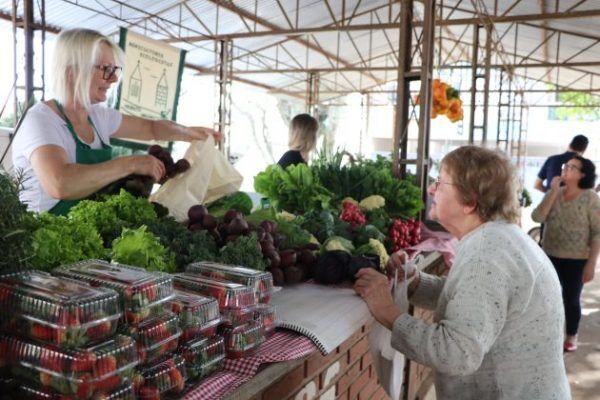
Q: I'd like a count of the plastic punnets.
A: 12